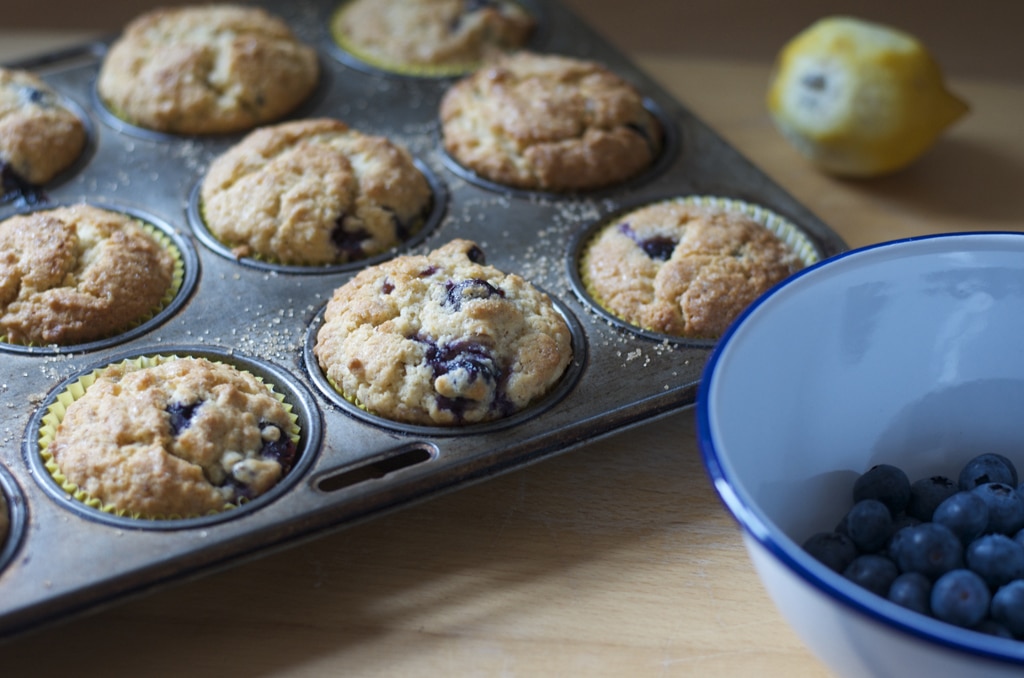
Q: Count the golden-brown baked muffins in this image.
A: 9